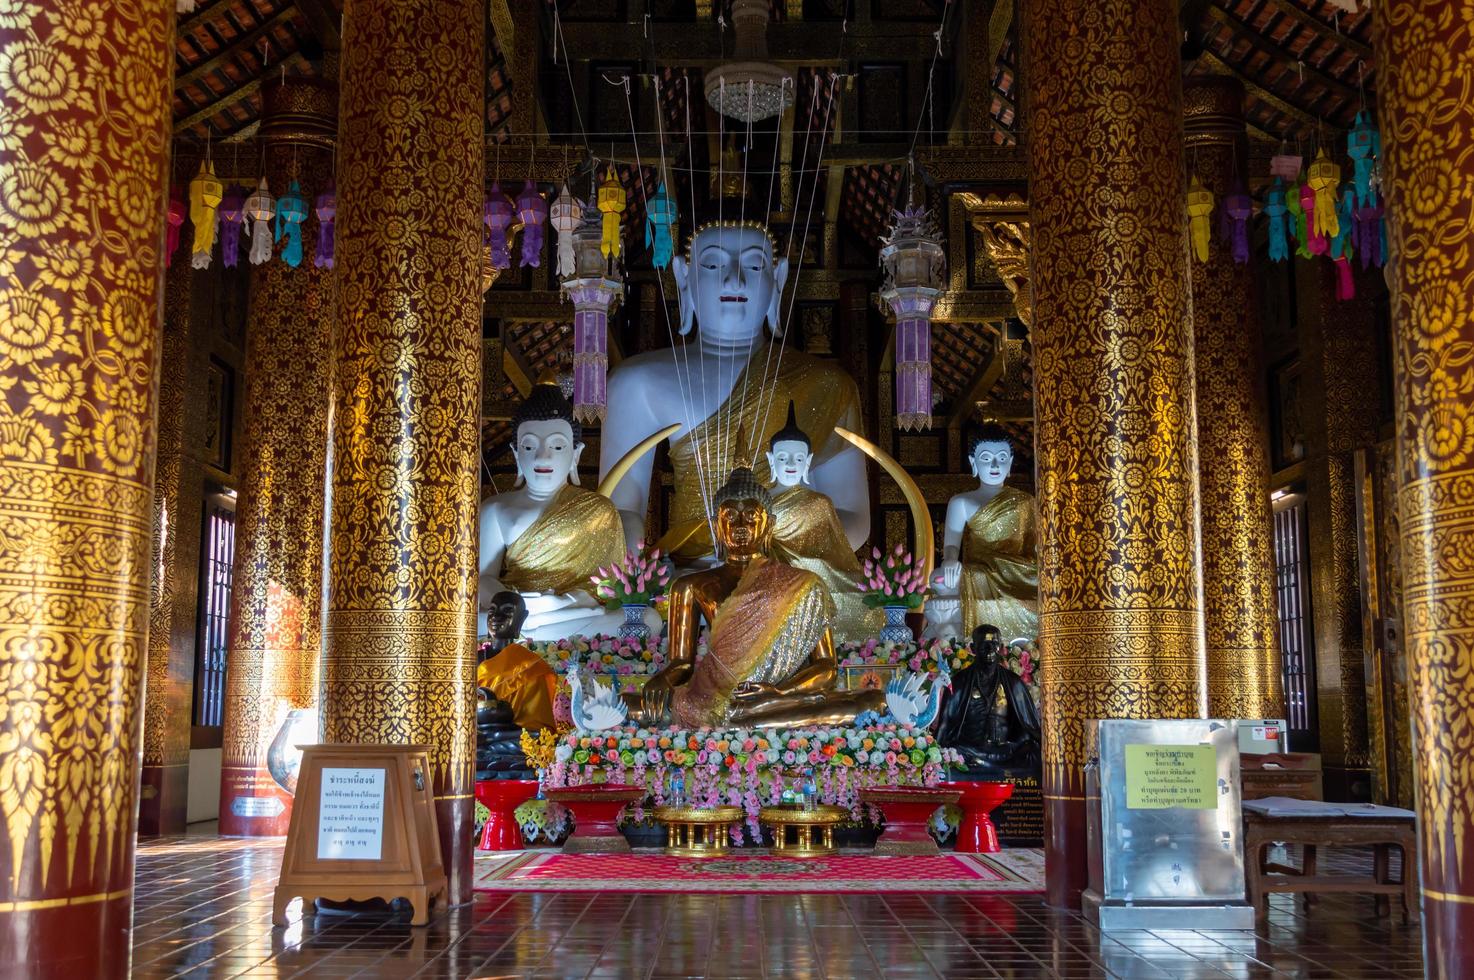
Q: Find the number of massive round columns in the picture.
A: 6